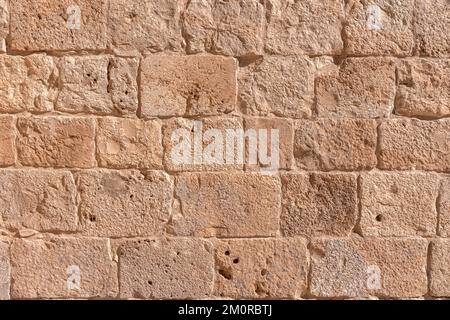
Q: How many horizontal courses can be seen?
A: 5